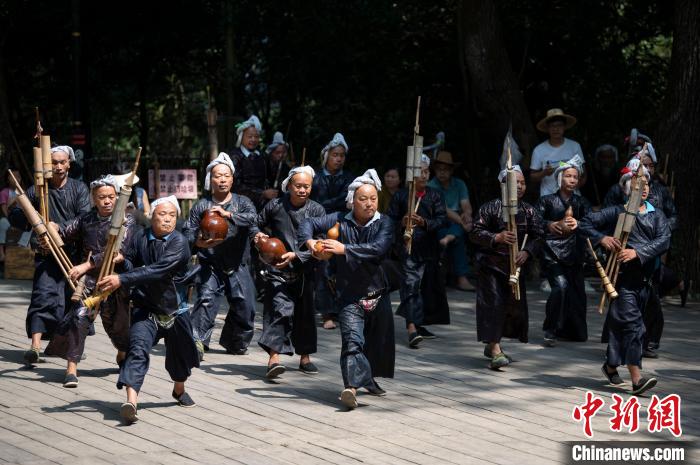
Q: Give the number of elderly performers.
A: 14